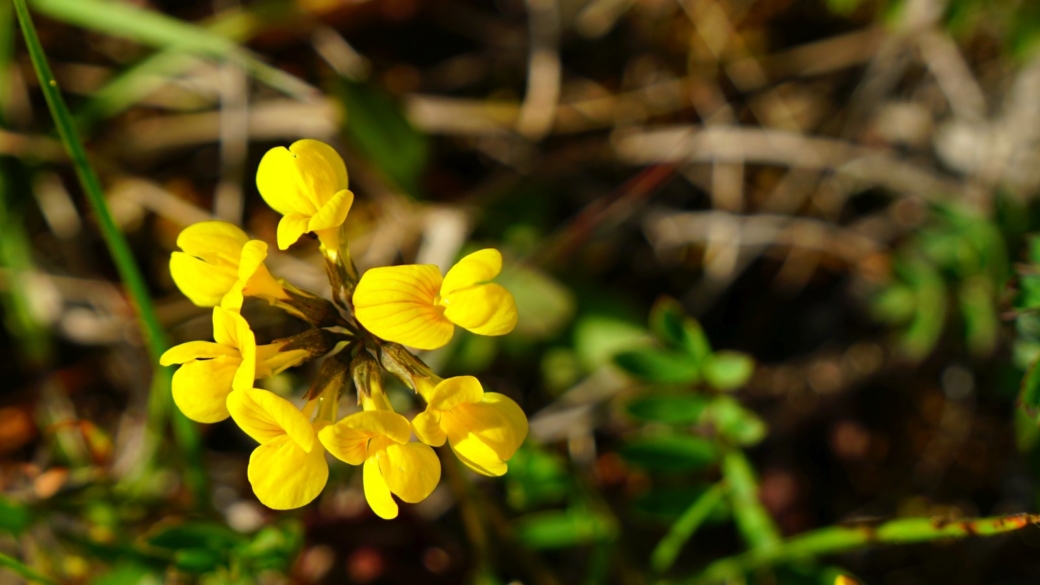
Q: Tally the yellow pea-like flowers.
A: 7